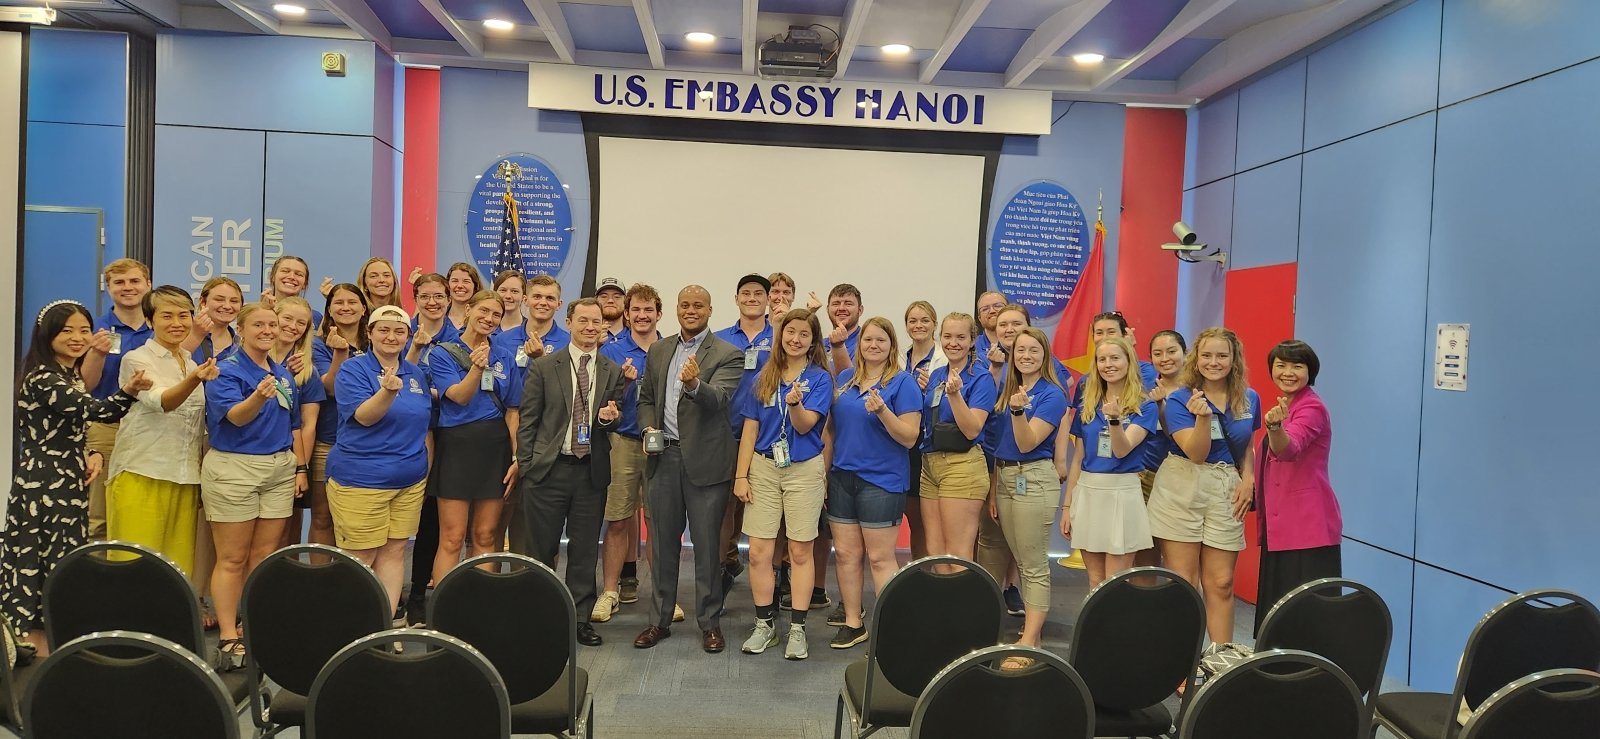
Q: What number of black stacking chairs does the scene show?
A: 13